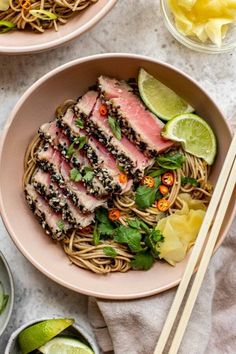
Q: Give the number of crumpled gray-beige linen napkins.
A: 1